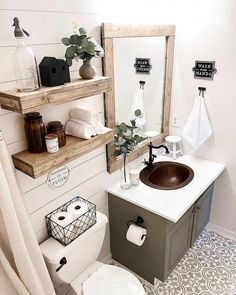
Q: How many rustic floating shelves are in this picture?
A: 2